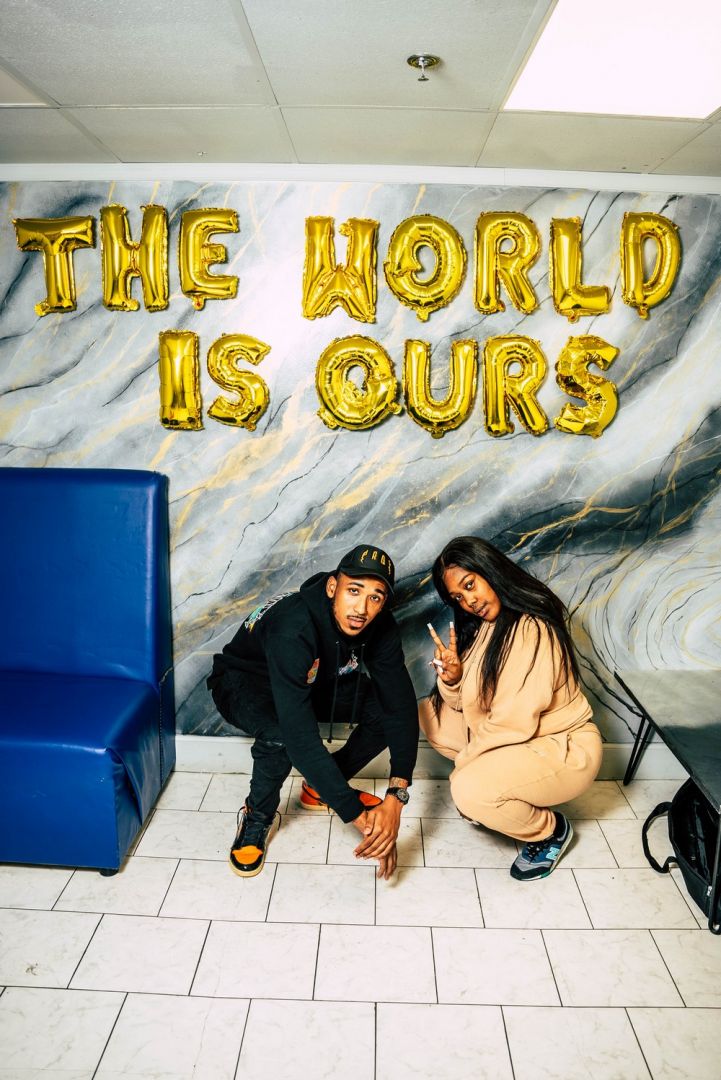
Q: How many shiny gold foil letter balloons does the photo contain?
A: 14